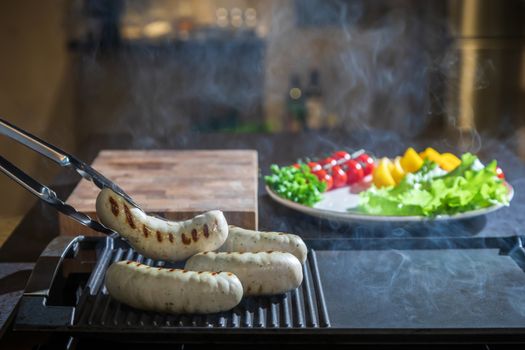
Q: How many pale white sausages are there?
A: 4